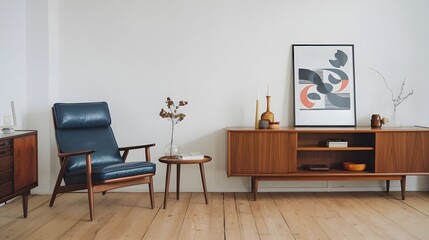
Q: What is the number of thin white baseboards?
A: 1